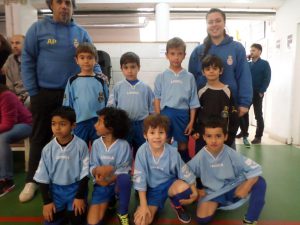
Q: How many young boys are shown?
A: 8